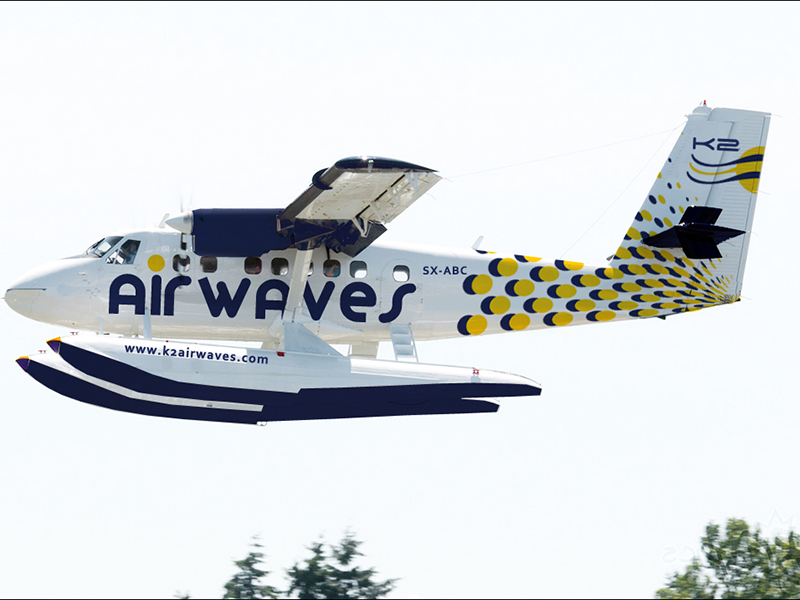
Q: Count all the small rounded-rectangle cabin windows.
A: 8